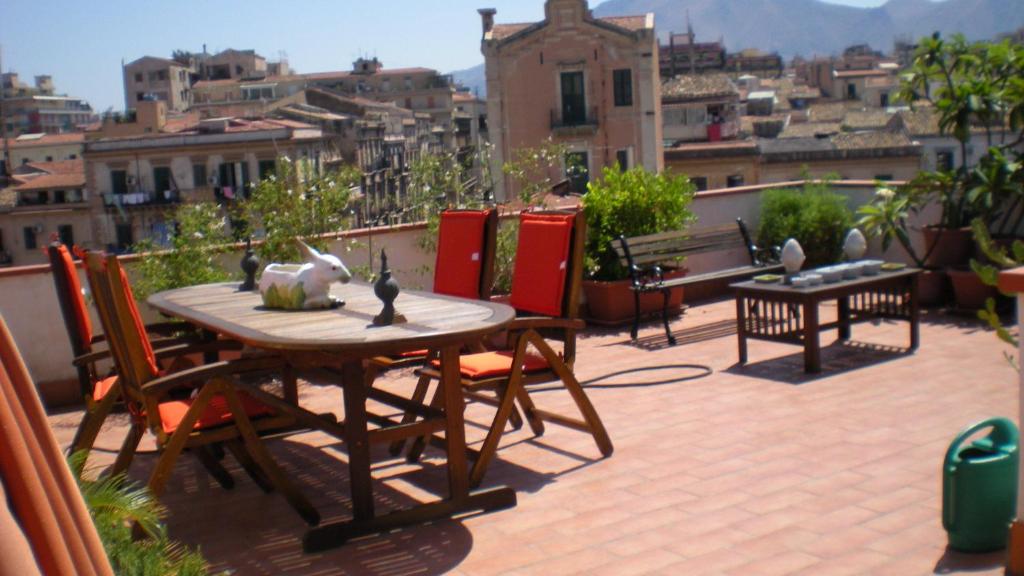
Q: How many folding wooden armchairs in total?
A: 4